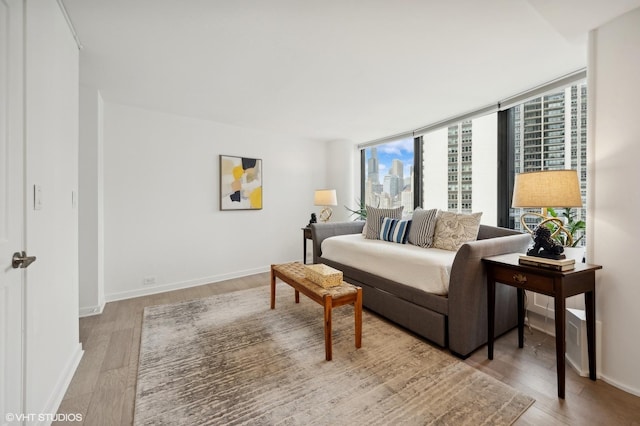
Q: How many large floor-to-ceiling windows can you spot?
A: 3